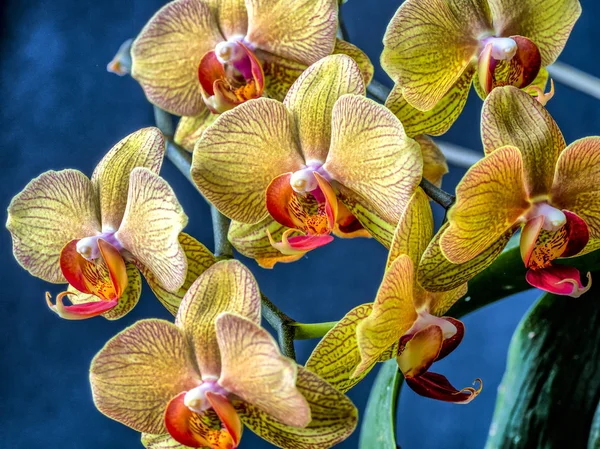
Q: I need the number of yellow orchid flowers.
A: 7